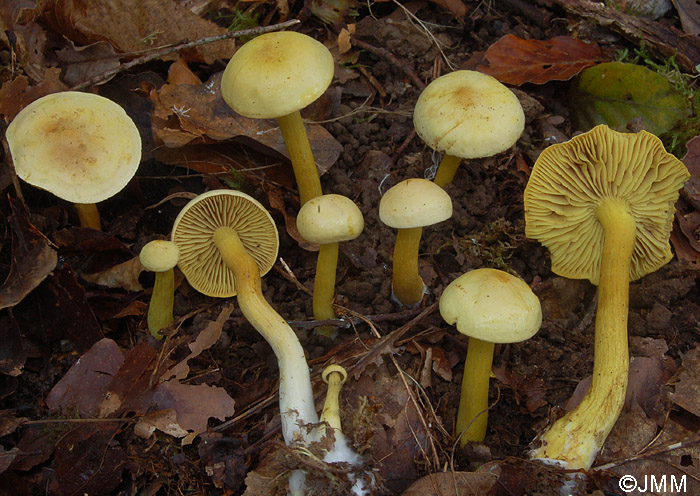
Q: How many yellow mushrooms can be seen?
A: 10